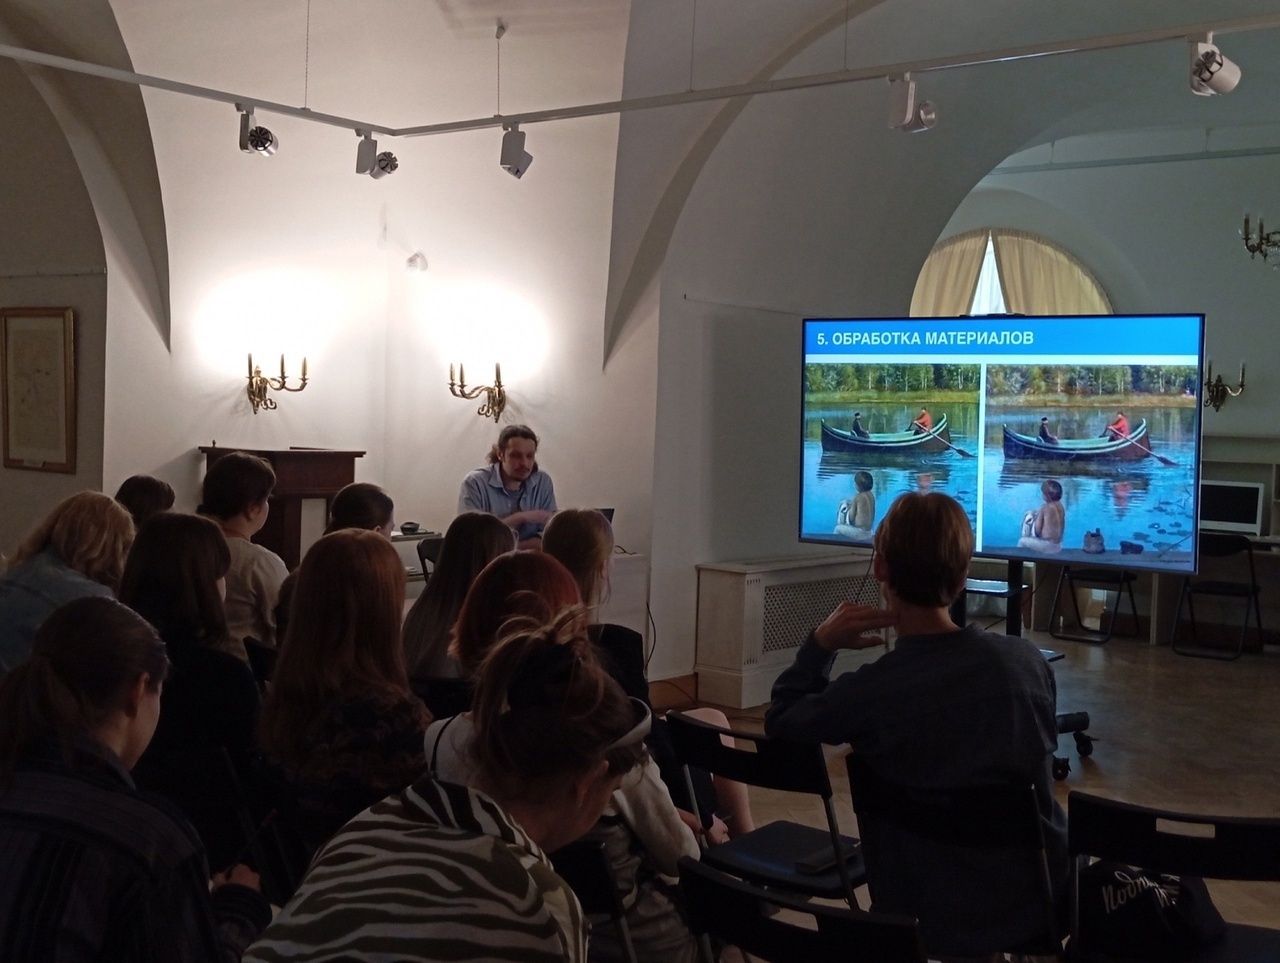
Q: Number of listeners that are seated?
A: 12